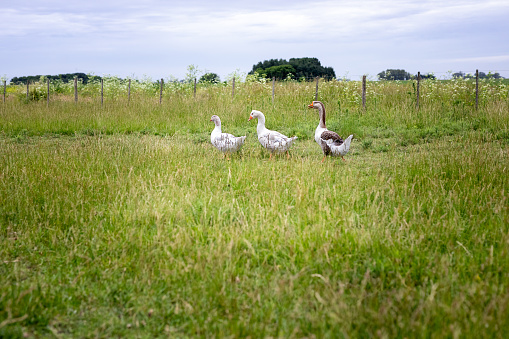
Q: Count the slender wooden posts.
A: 14